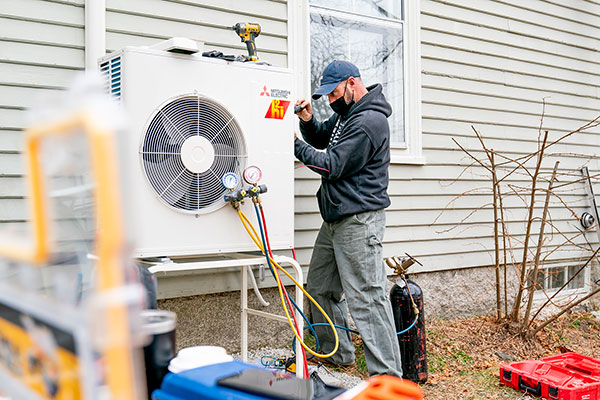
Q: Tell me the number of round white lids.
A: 1